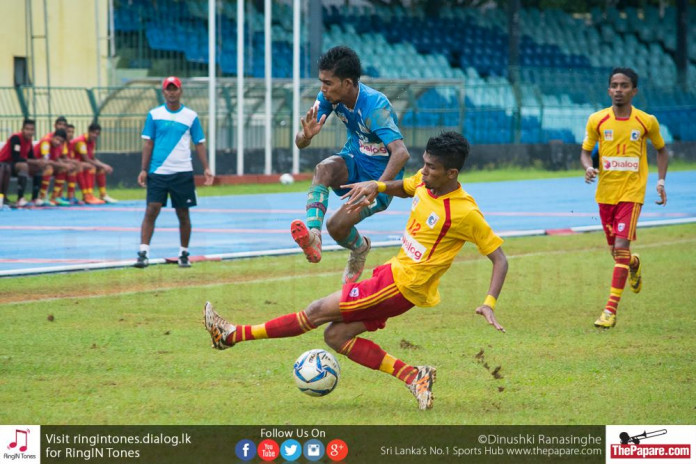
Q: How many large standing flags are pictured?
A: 0